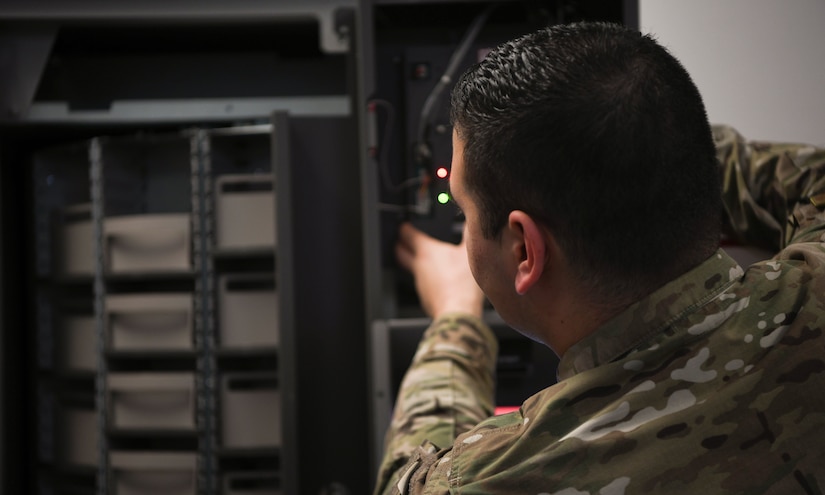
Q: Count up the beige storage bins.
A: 11